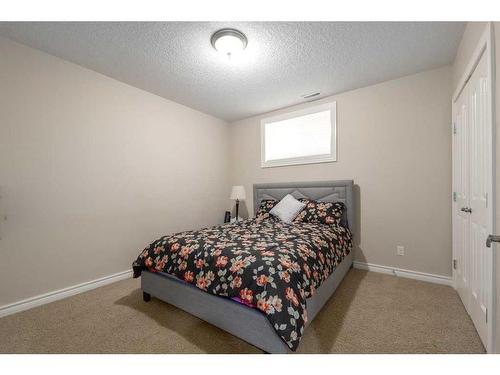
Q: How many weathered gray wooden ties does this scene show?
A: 0